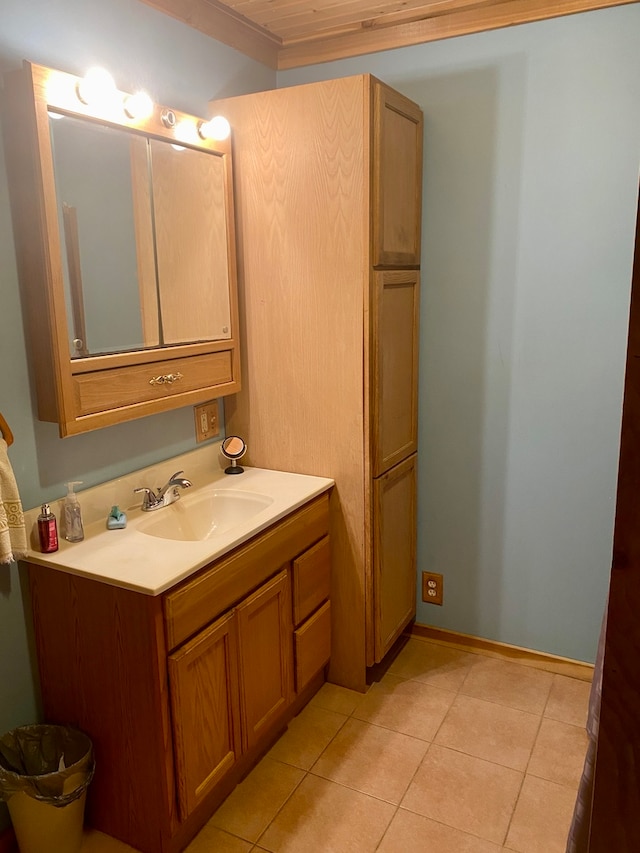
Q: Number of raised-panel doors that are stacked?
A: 3